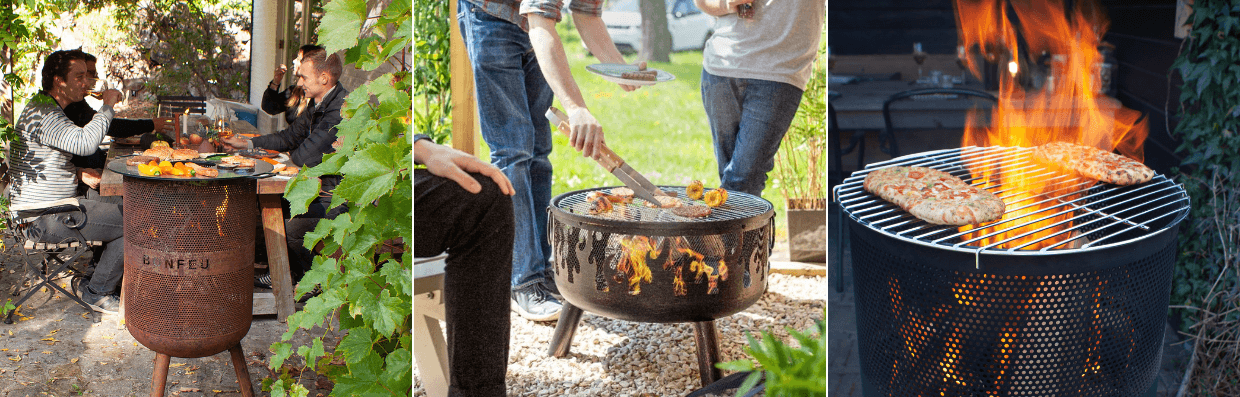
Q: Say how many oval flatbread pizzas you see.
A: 2